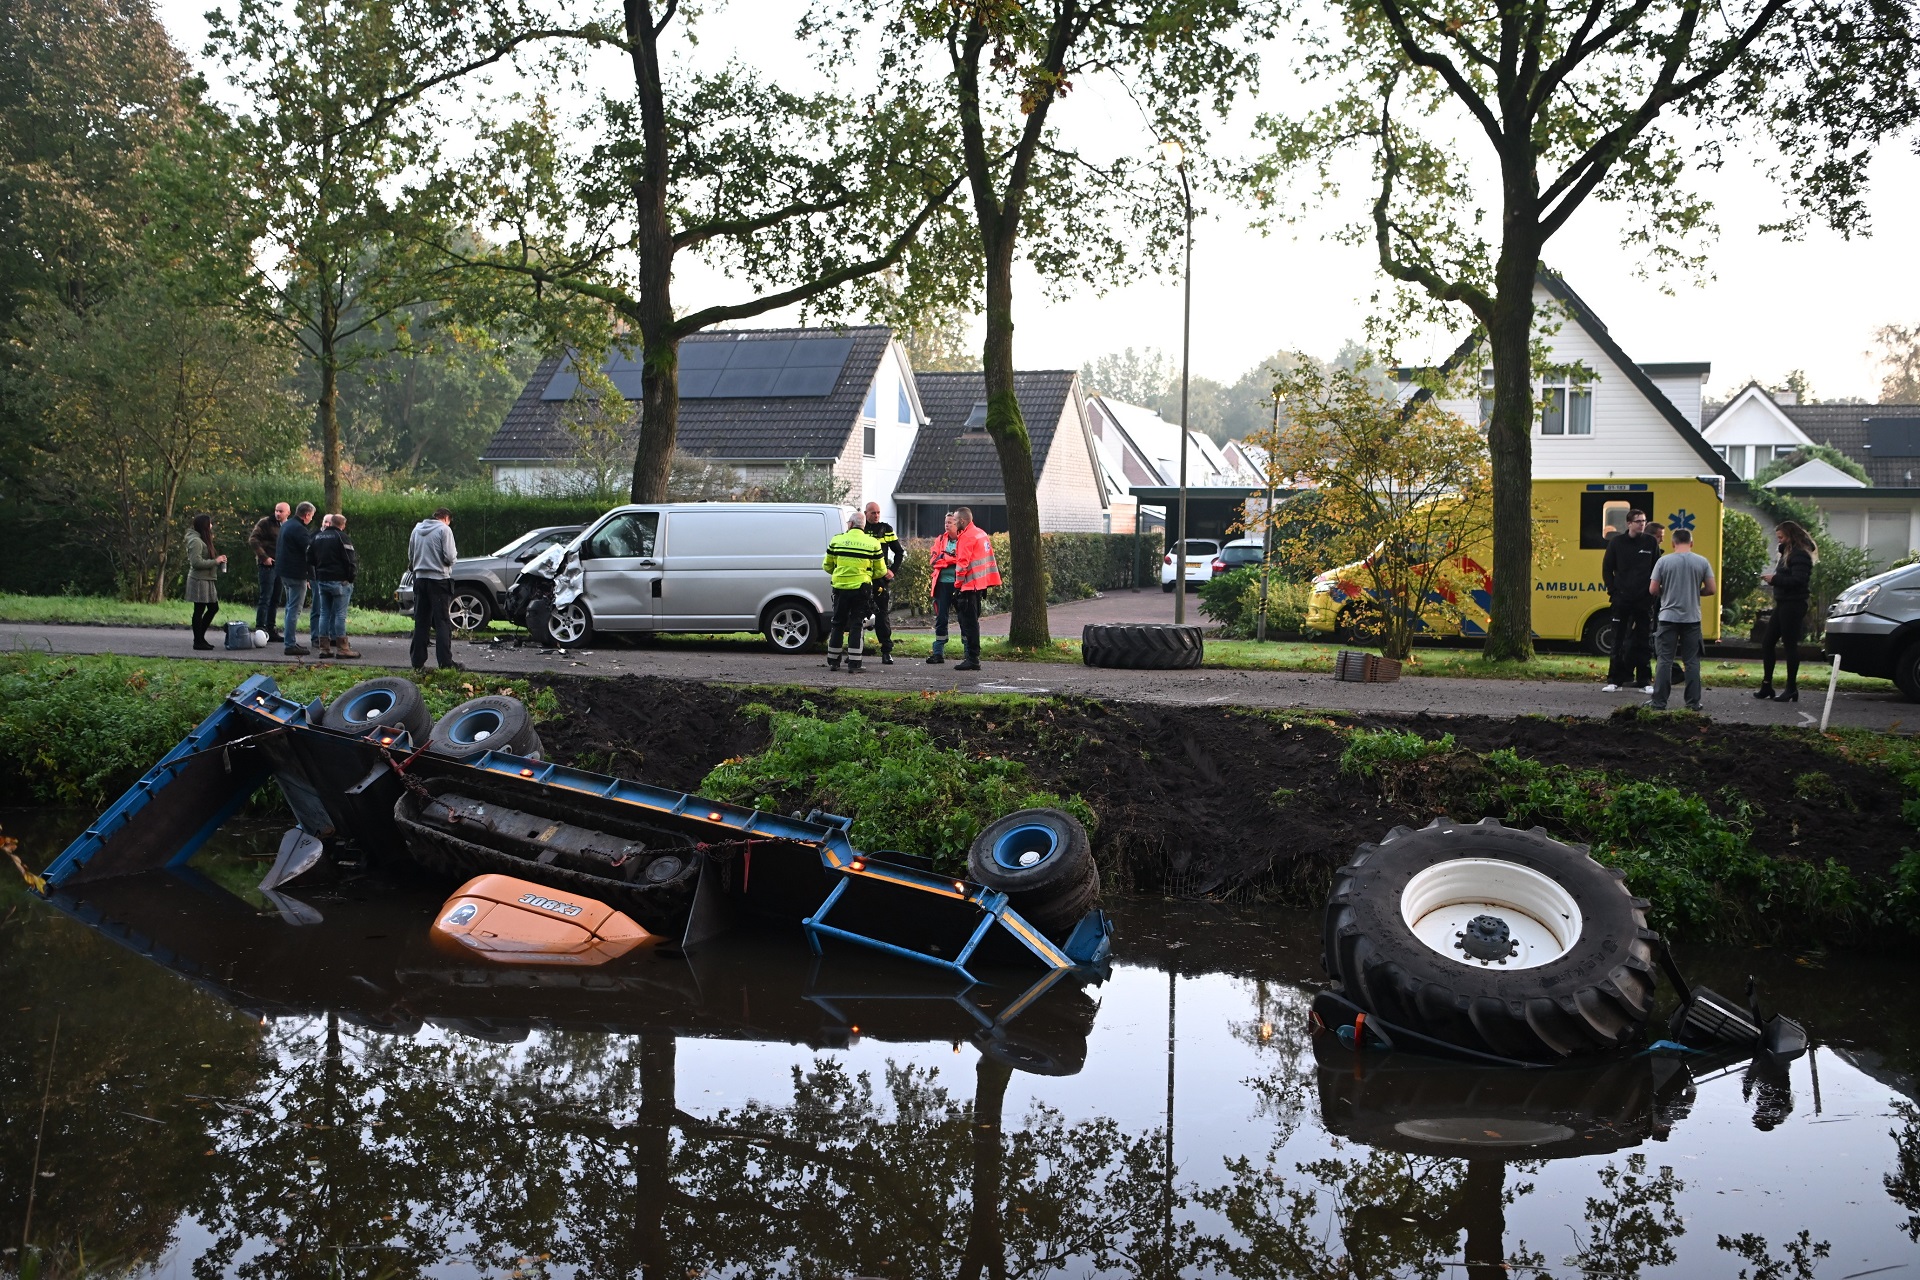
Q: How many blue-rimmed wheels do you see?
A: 3